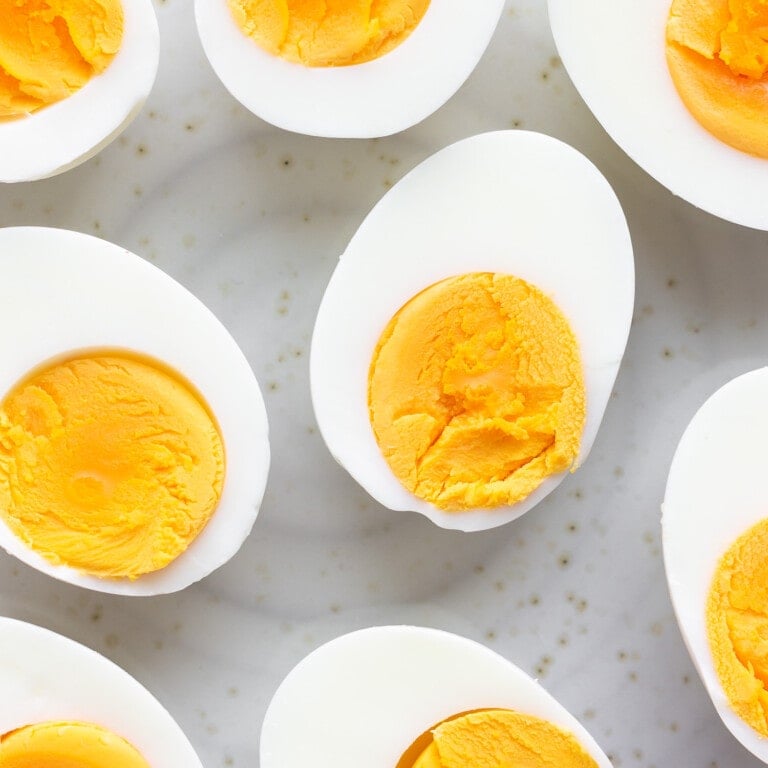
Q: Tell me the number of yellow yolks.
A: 8